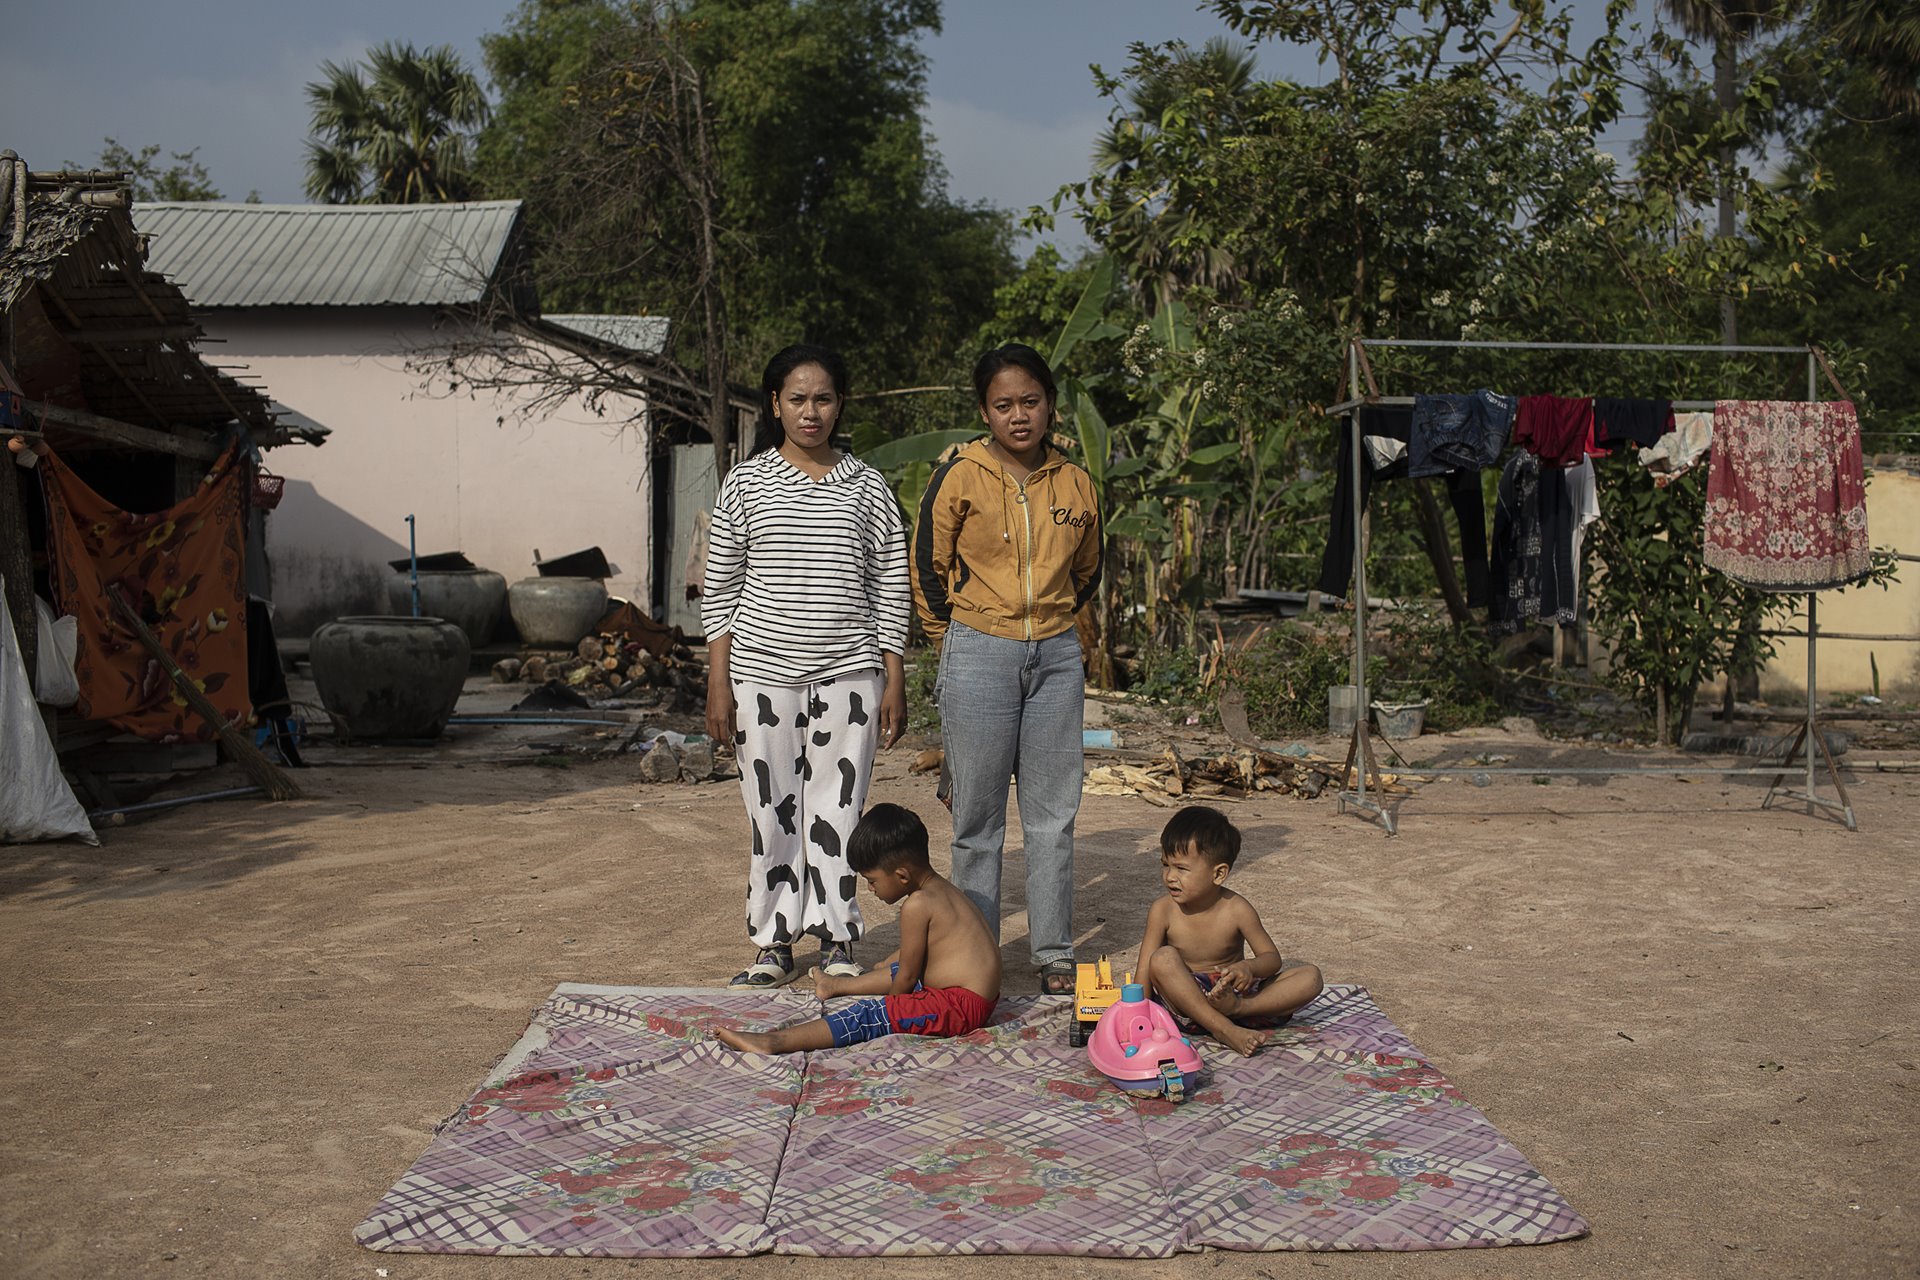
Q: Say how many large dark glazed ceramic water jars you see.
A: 3